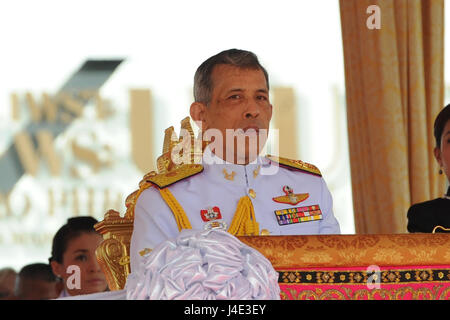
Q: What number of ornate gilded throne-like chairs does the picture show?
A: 1